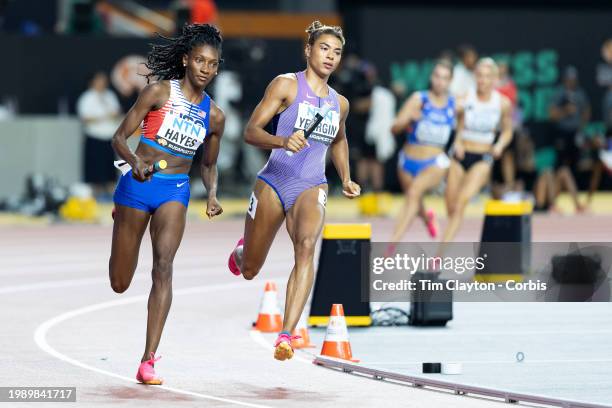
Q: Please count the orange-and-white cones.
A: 3